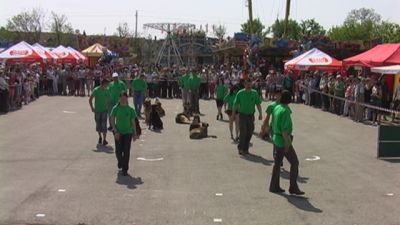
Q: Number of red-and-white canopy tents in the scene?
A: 5